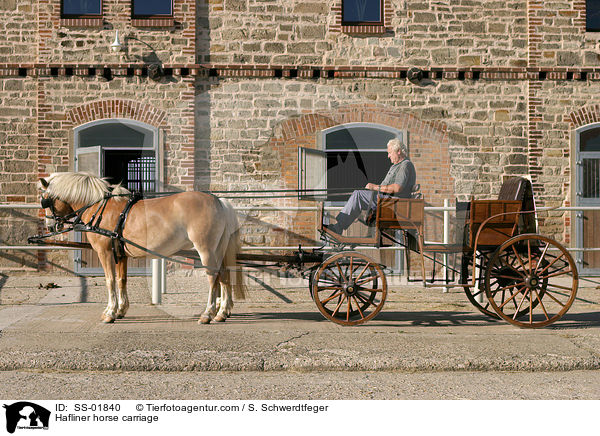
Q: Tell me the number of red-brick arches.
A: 3